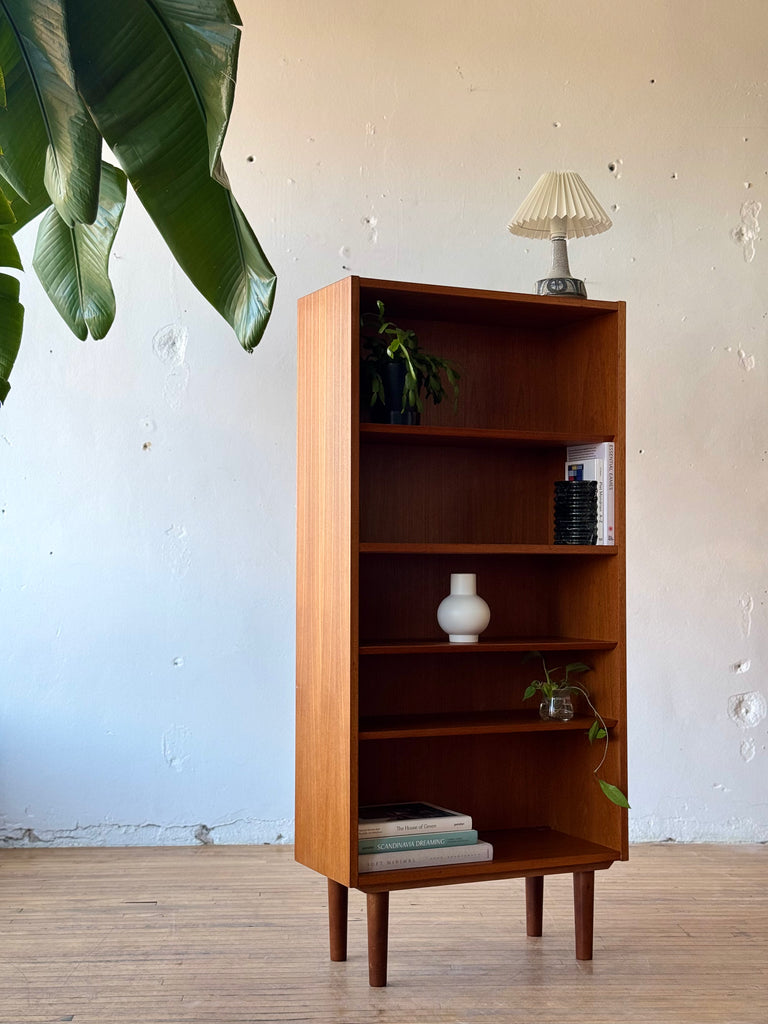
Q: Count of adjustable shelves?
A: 4